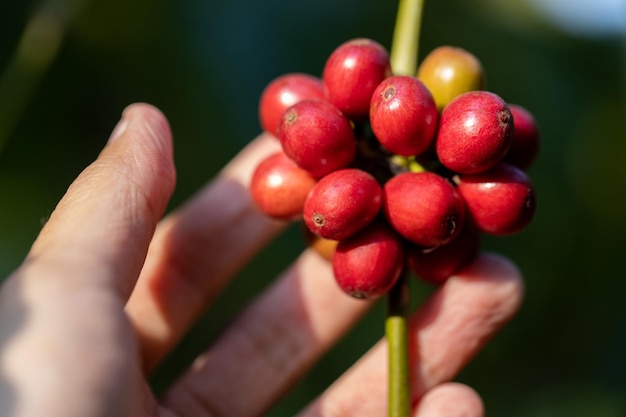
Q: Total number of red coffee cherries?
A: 12